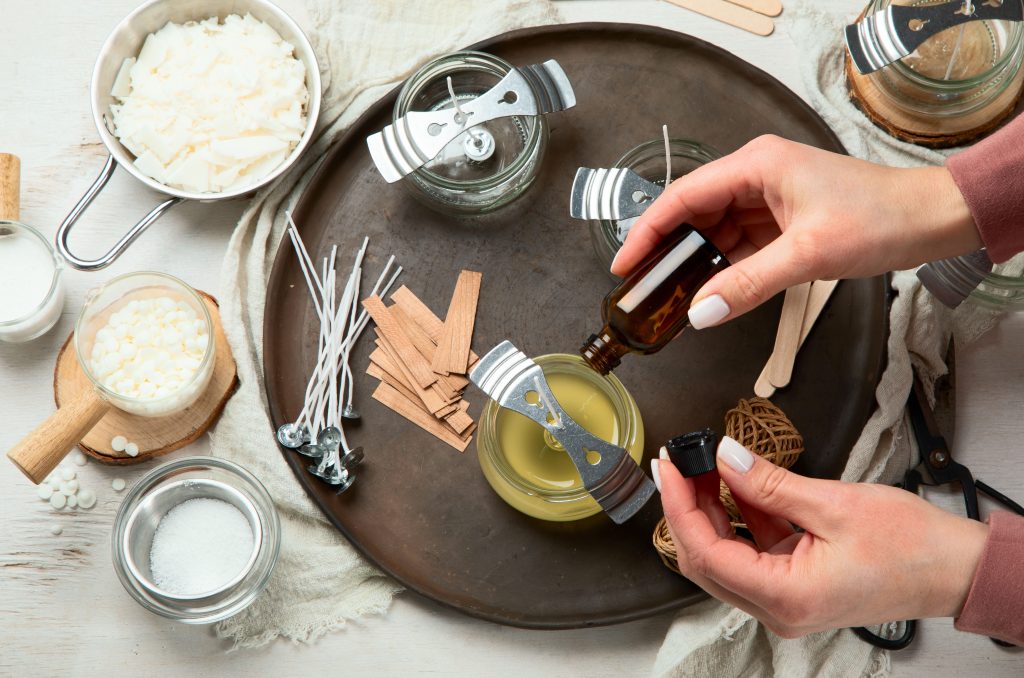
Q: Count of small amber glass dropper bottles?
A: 1